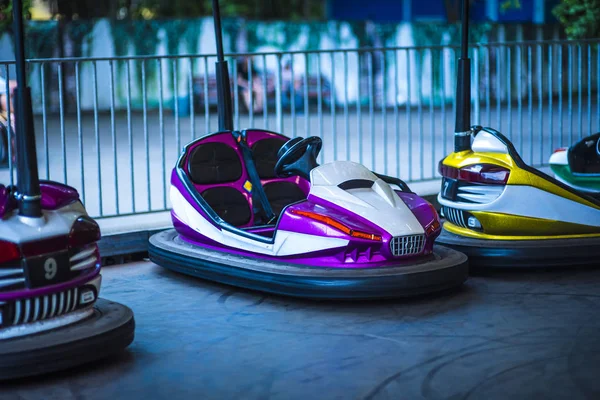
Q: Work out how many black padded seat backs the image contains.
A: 2